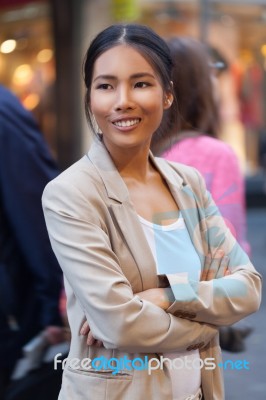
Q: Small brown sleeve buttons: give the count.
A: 6